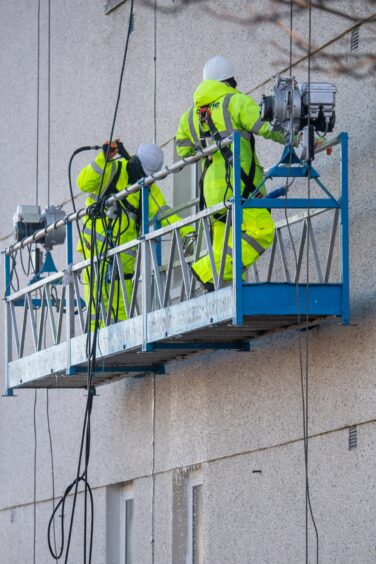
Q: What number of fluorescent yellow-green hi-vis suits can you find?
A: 2